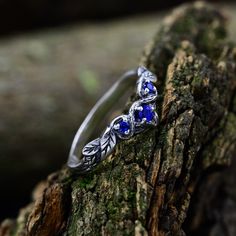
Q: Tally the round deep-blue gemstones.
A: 3